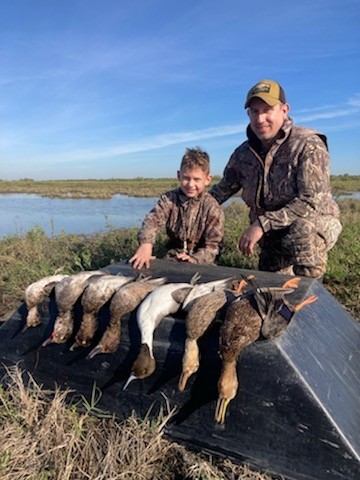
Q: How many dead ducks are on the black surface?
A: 7